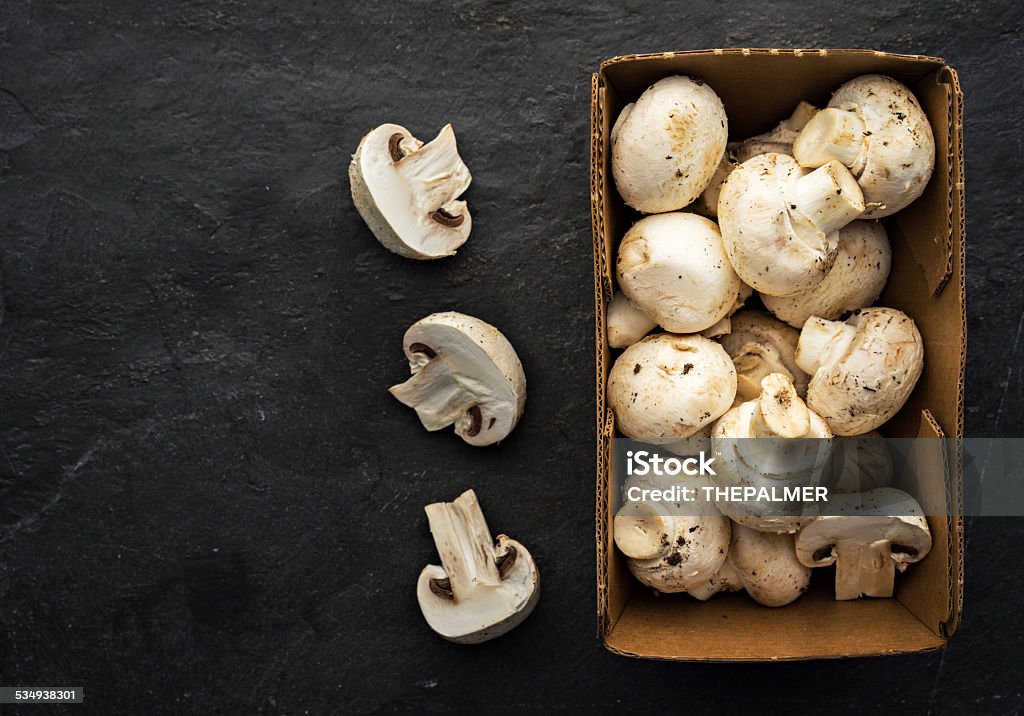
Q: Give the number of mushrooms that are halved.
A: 4